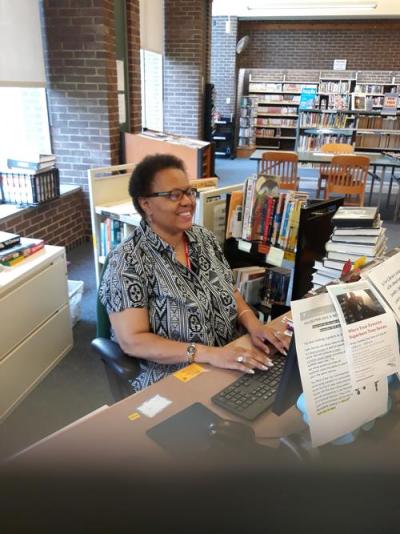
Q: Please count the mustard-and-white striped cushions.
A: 0